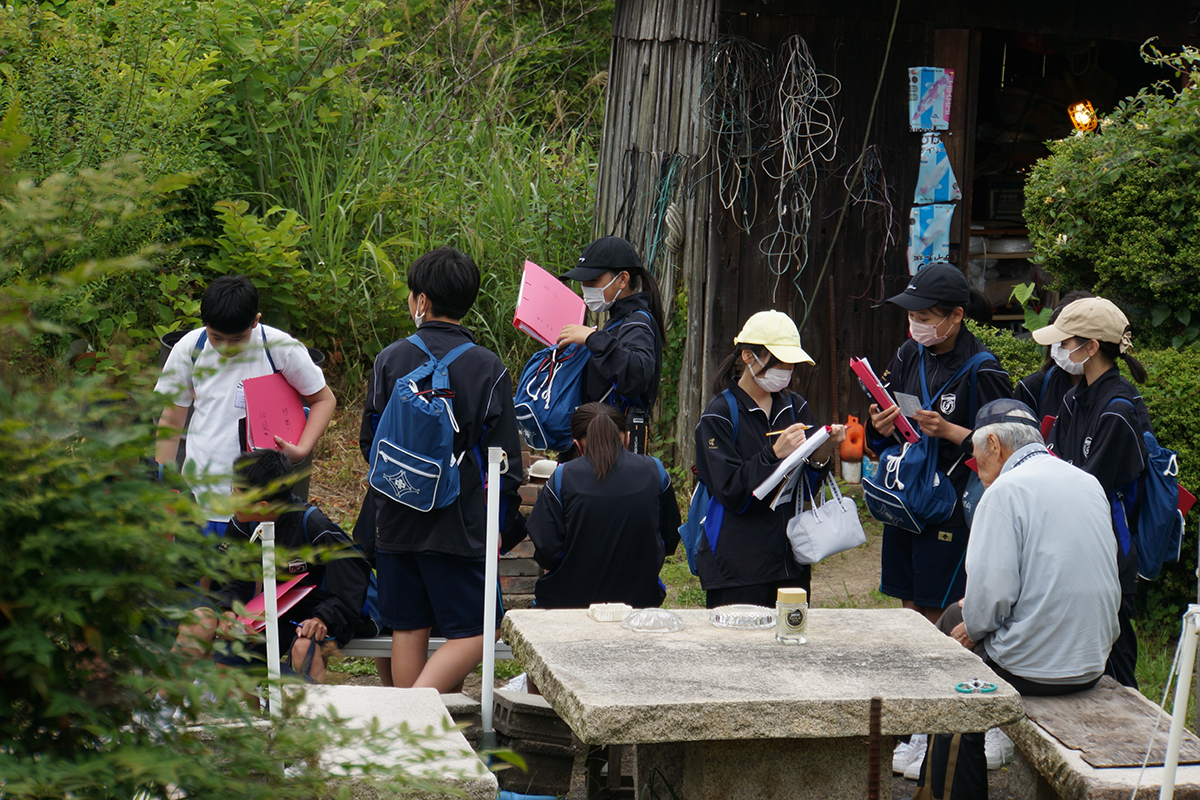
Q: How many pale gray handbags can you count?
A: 1